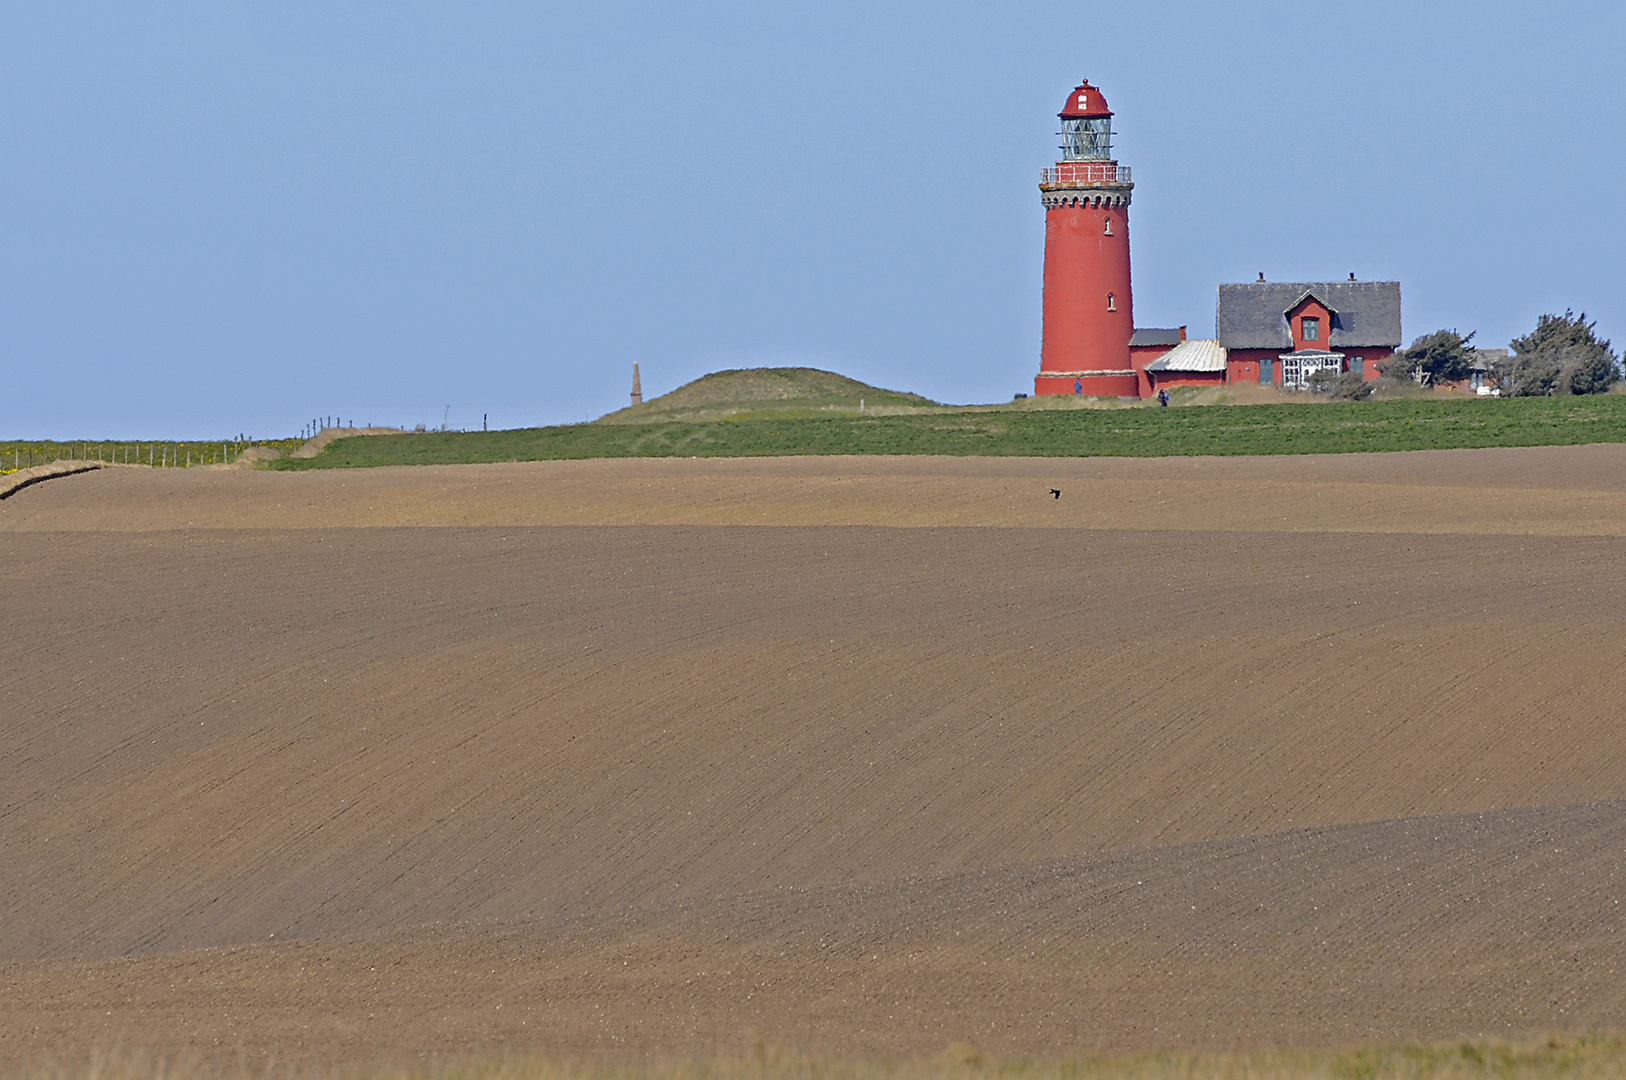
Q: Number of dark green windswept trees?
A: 2